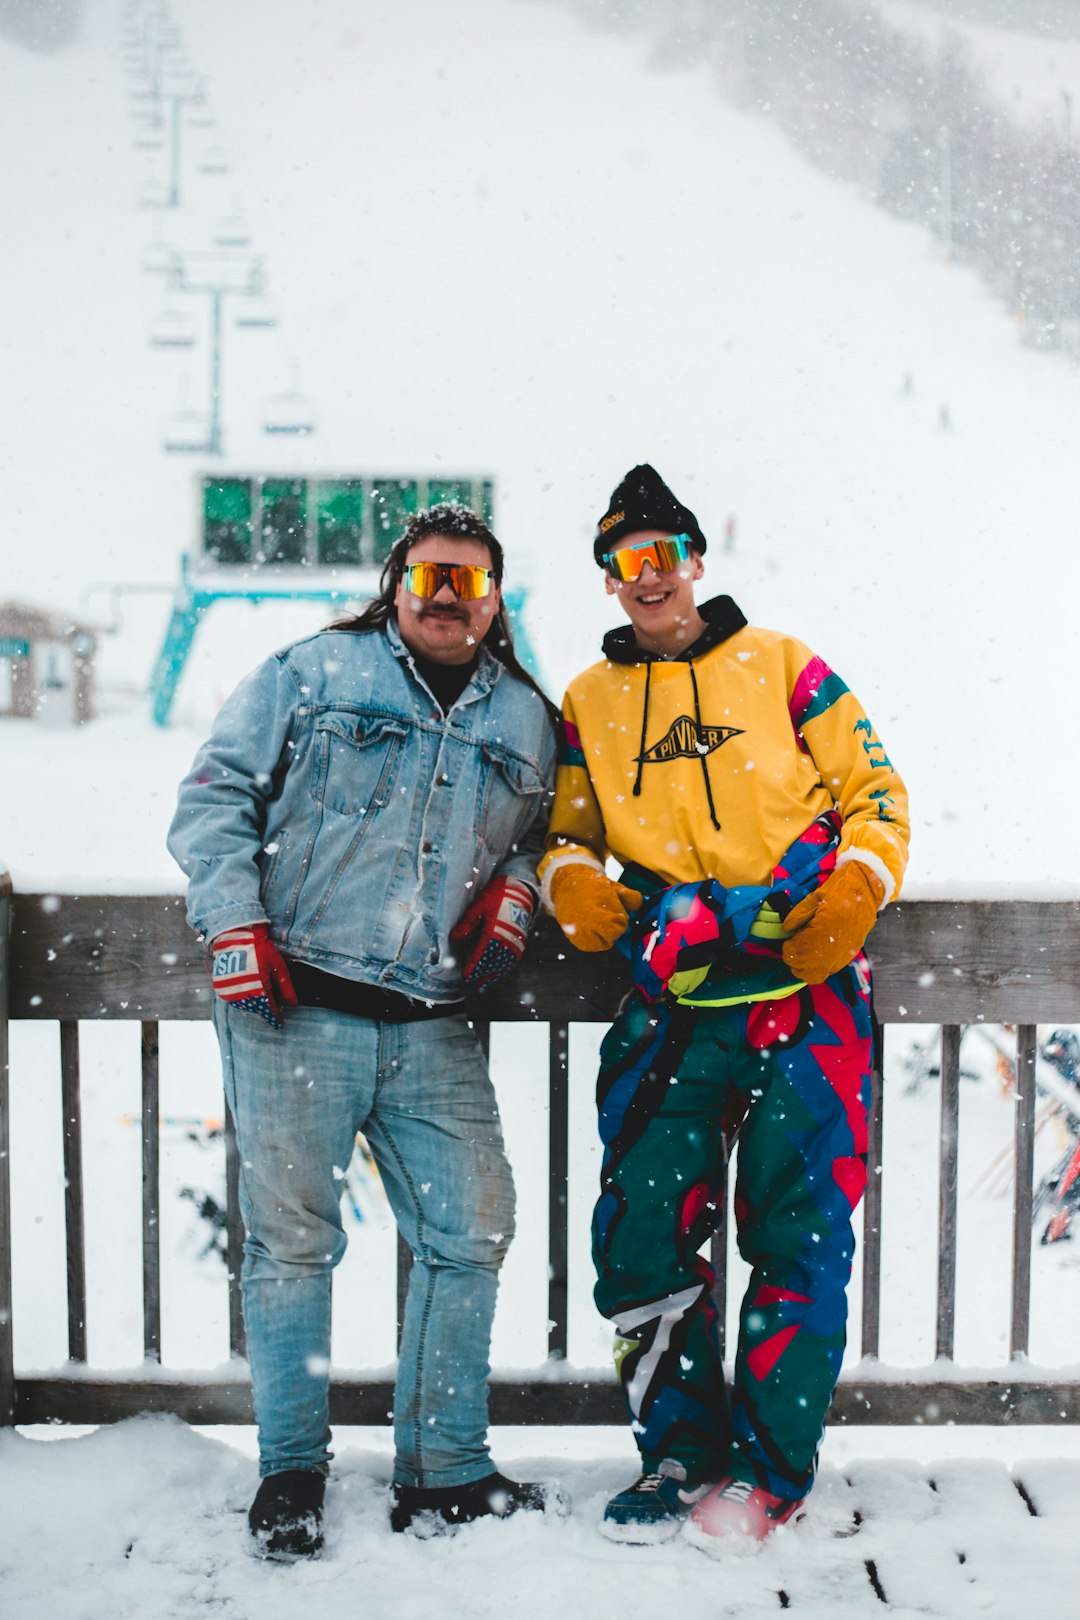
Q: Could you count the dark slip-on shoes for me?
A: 2